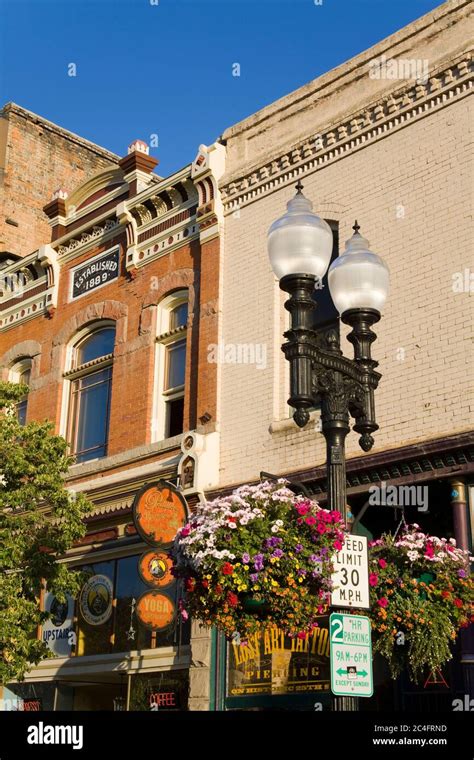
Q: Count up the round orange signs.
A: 3